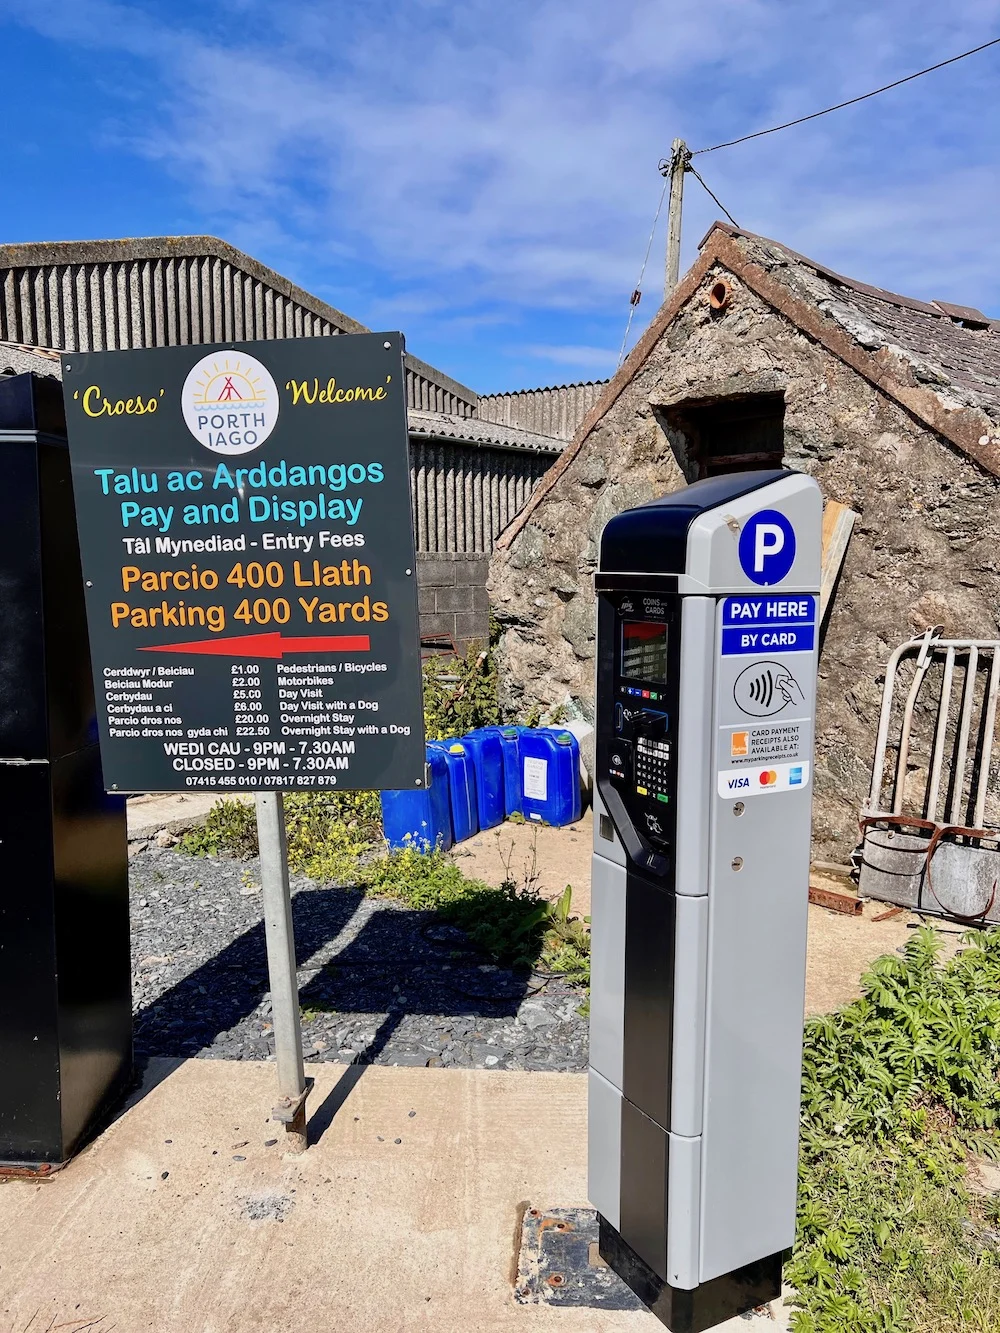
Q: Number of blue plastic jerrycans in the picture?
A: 5